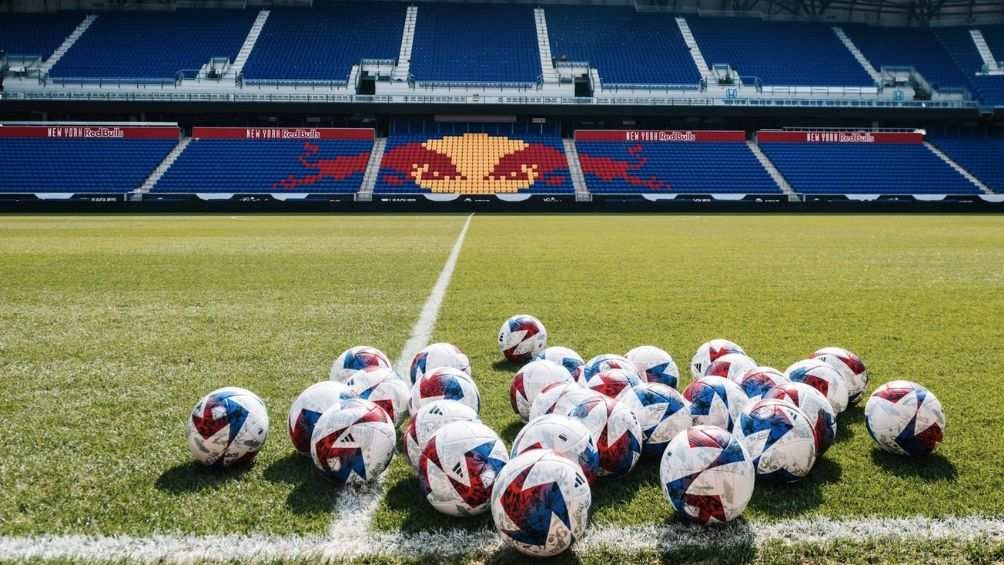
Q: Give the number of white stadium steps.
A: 12